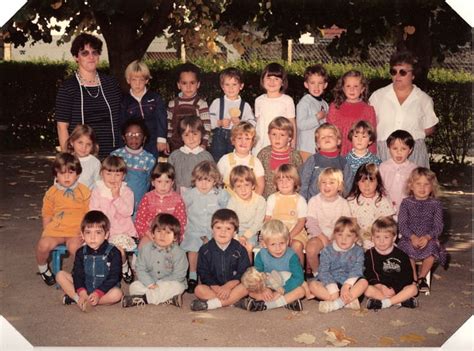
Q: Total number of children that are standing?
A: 14